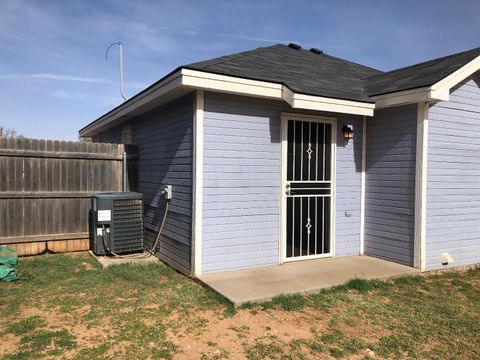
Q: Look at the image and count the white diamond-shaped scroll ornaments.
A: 2